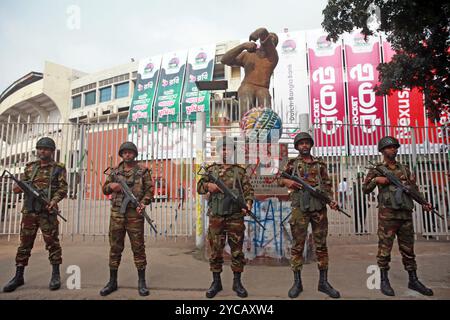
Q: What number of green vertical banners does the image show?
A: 3